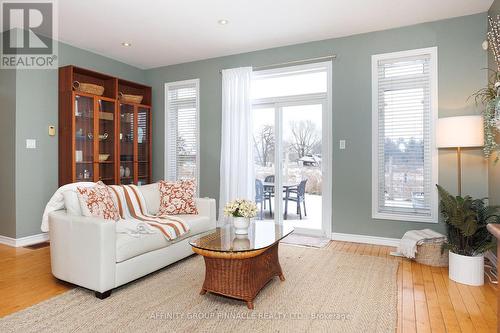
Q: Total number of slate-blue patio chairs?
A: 3